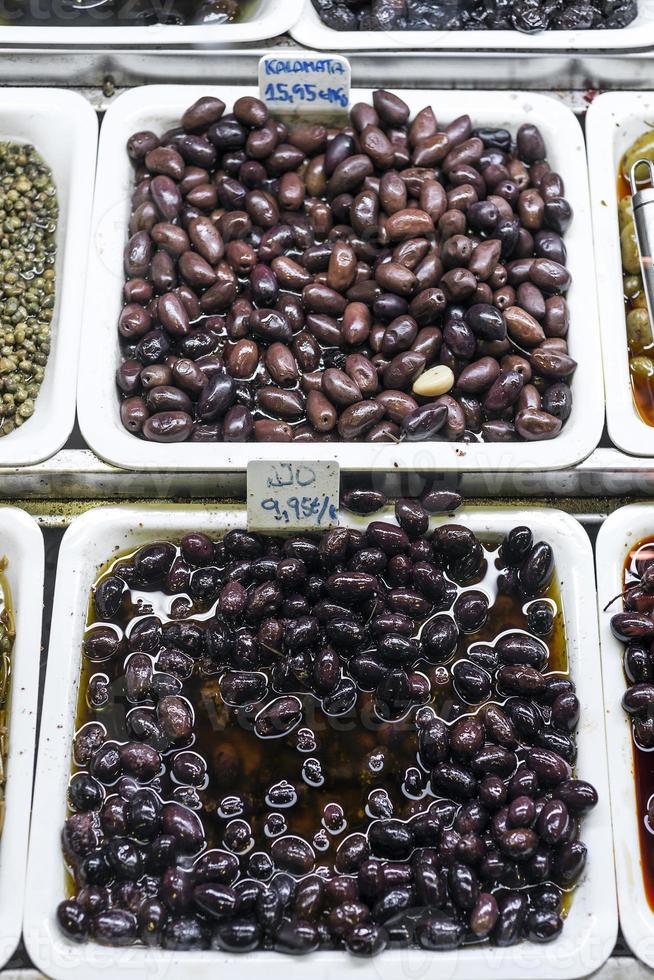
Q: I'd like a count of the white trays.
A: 8